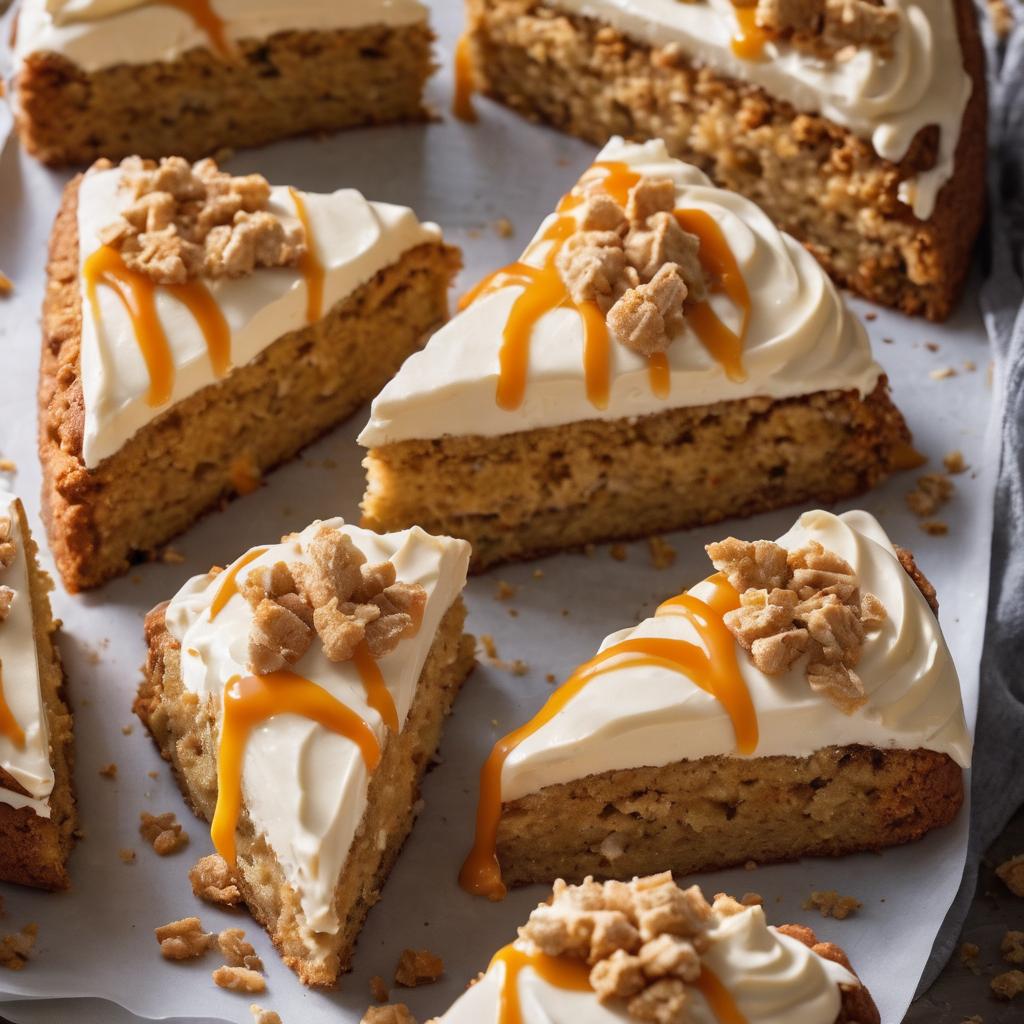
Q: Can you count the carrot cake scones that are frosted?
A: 8